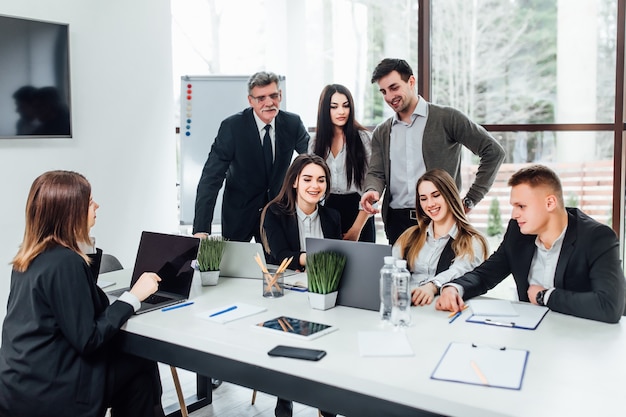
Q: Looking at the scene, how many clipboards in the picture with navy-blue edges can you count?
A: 2